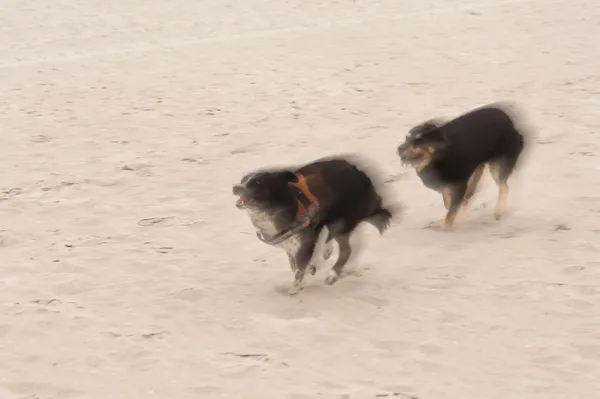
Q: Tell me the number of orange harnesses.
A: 1